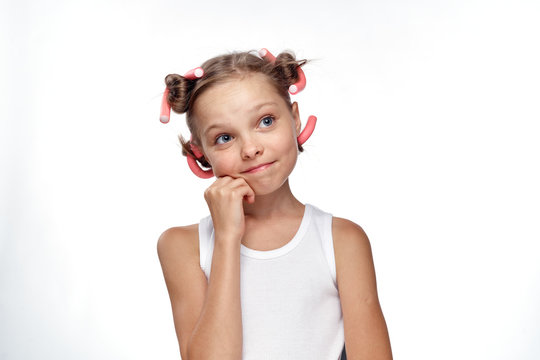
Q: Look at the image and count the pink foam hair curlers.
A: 4